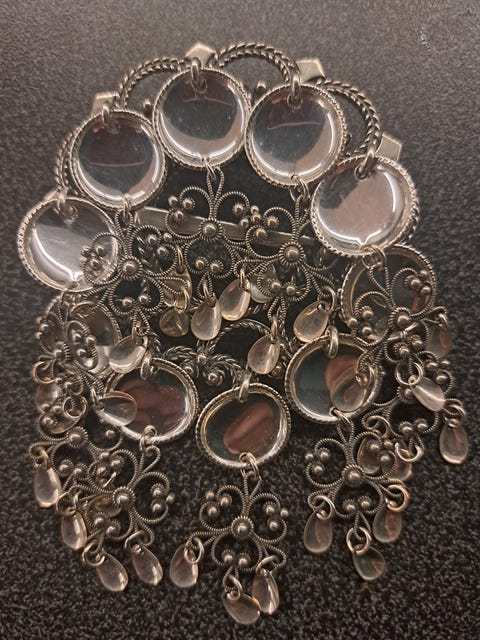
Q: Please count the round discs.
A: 10